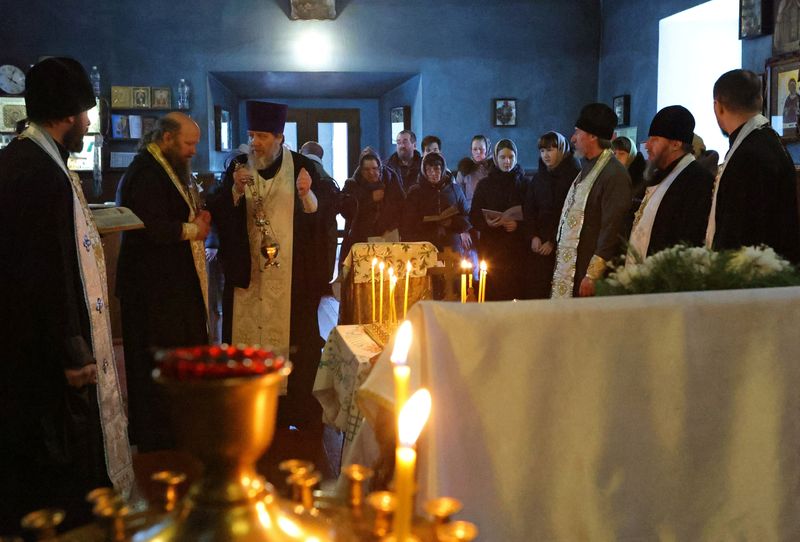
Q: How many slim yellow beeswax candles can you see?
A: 11